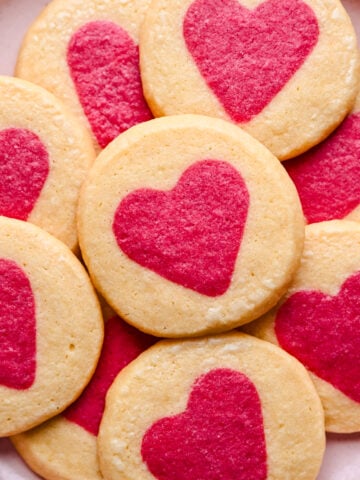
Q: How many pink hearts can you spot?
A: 9